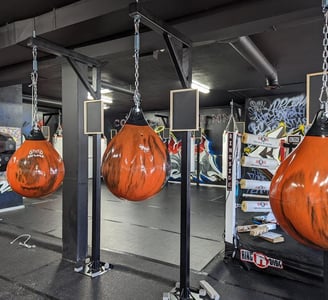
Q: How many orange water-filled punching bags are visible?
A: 3